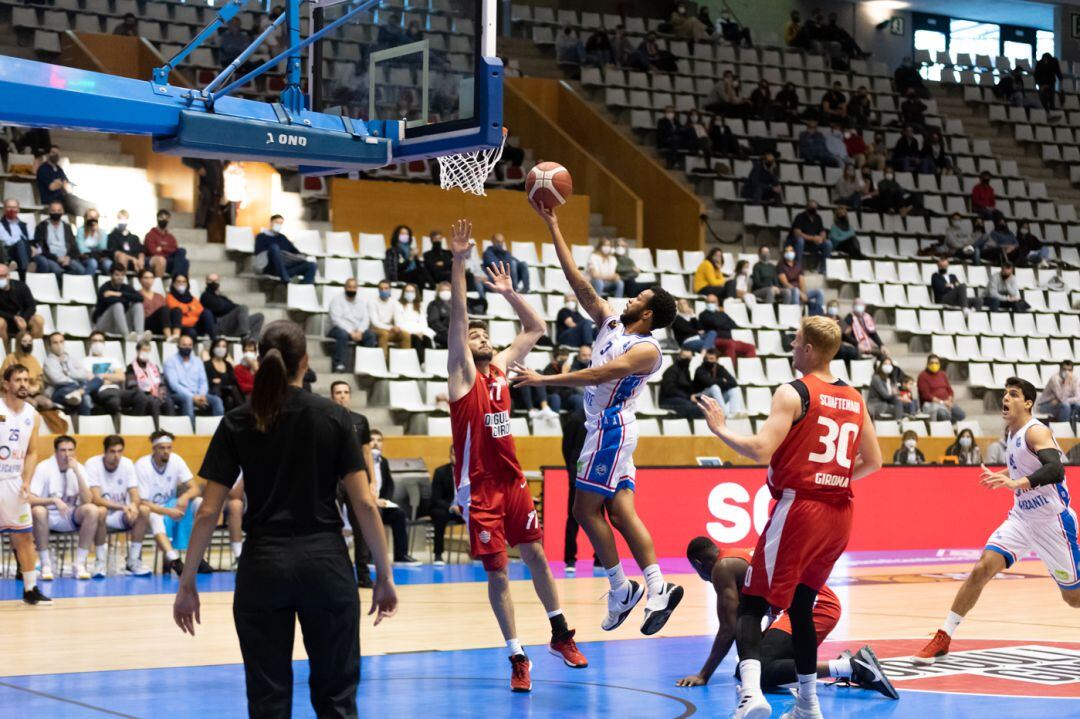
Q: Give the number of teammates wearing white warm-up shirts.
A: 3